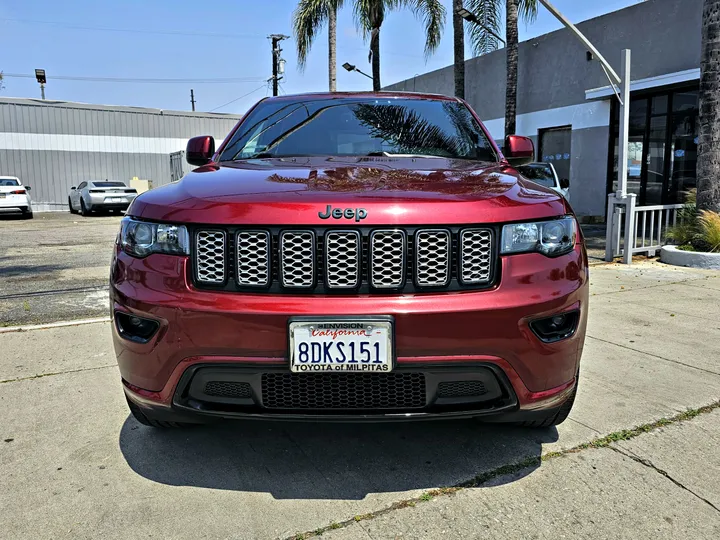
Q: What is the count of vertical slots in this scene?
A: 7